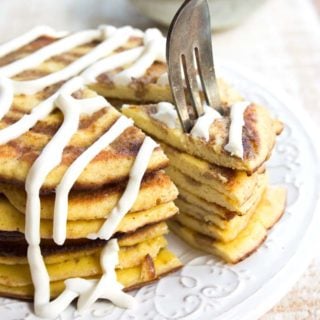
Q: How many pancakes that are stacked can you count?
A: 6